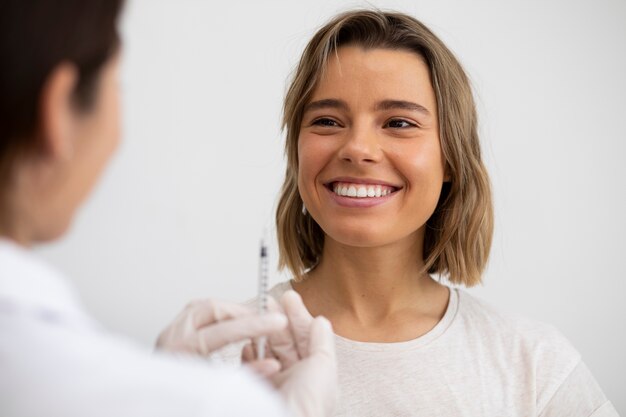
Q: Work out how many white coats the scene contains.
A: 1